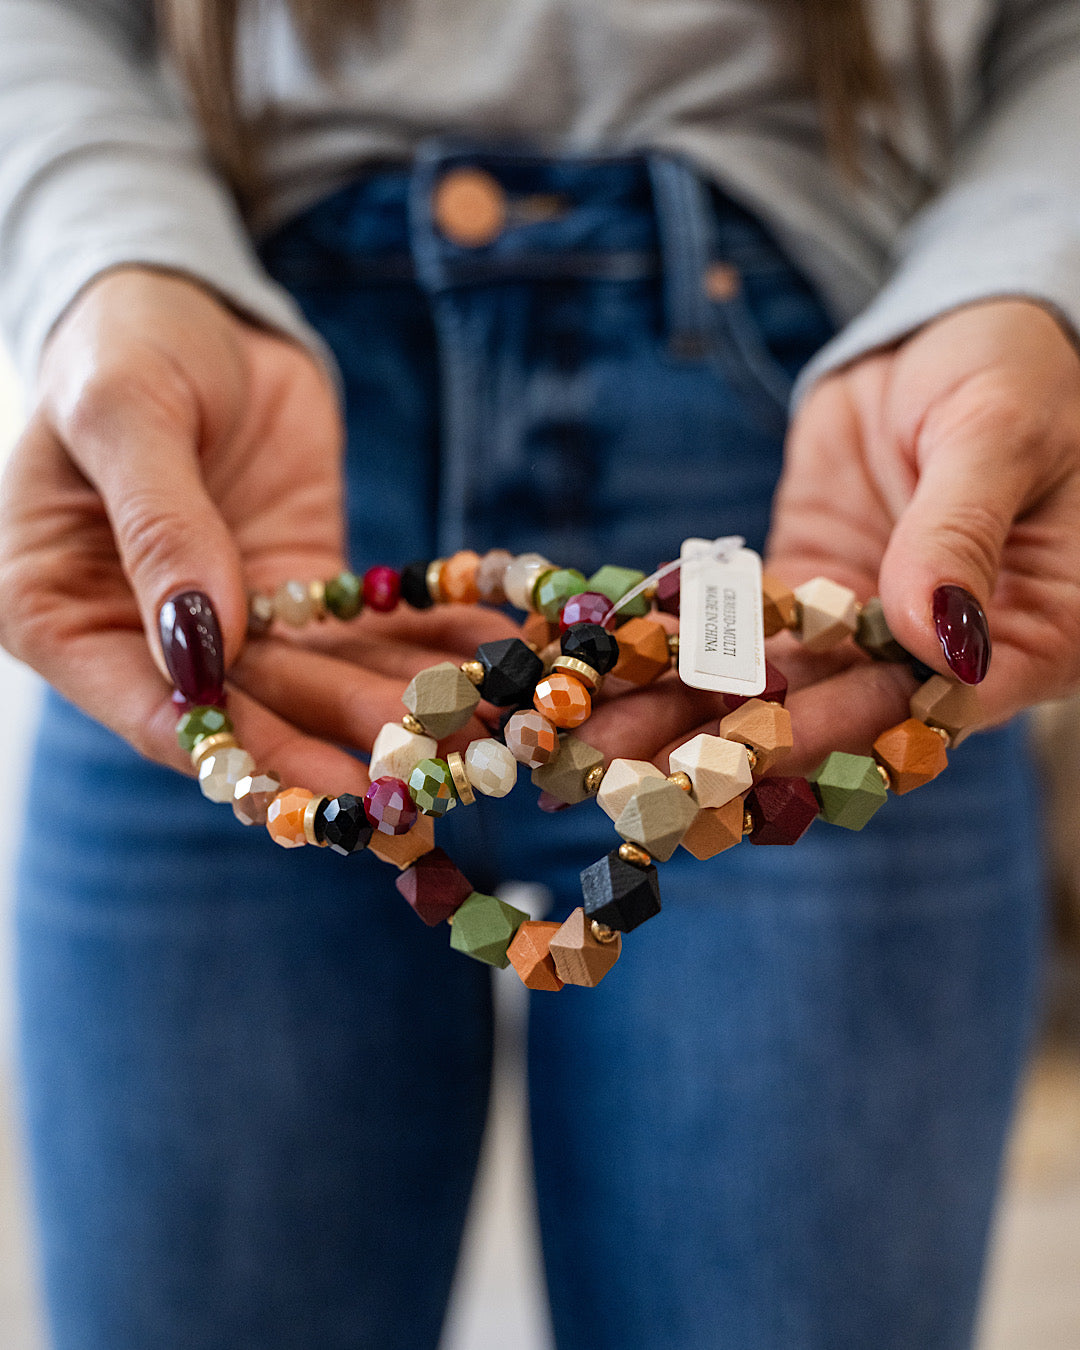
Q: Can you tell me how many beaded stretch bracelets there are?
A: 3